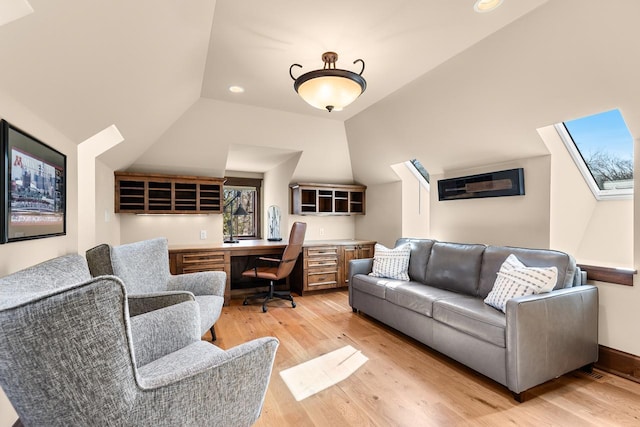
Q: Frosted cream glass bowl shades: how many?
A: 1